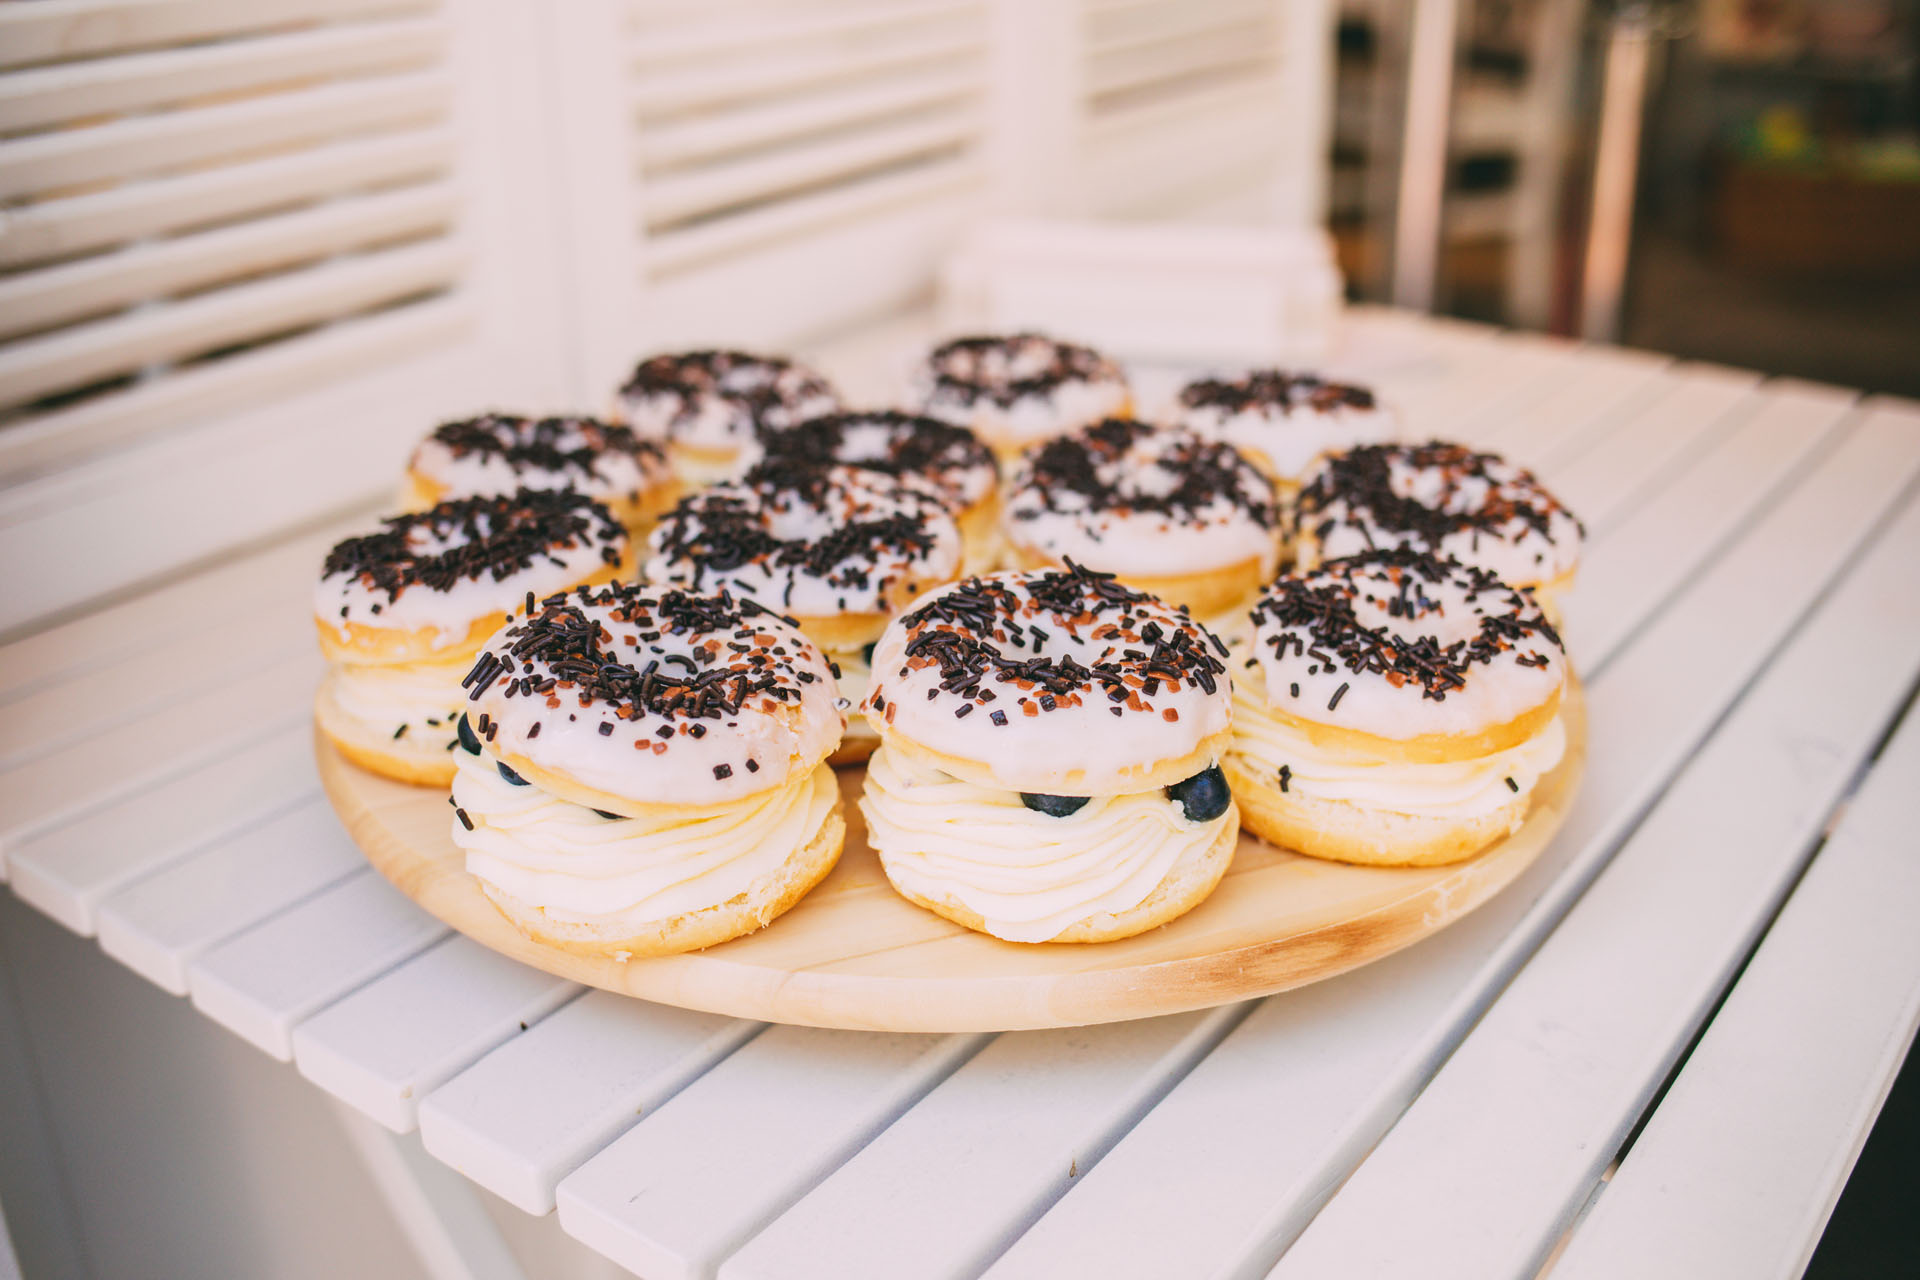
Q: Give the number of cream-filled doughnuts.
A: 12